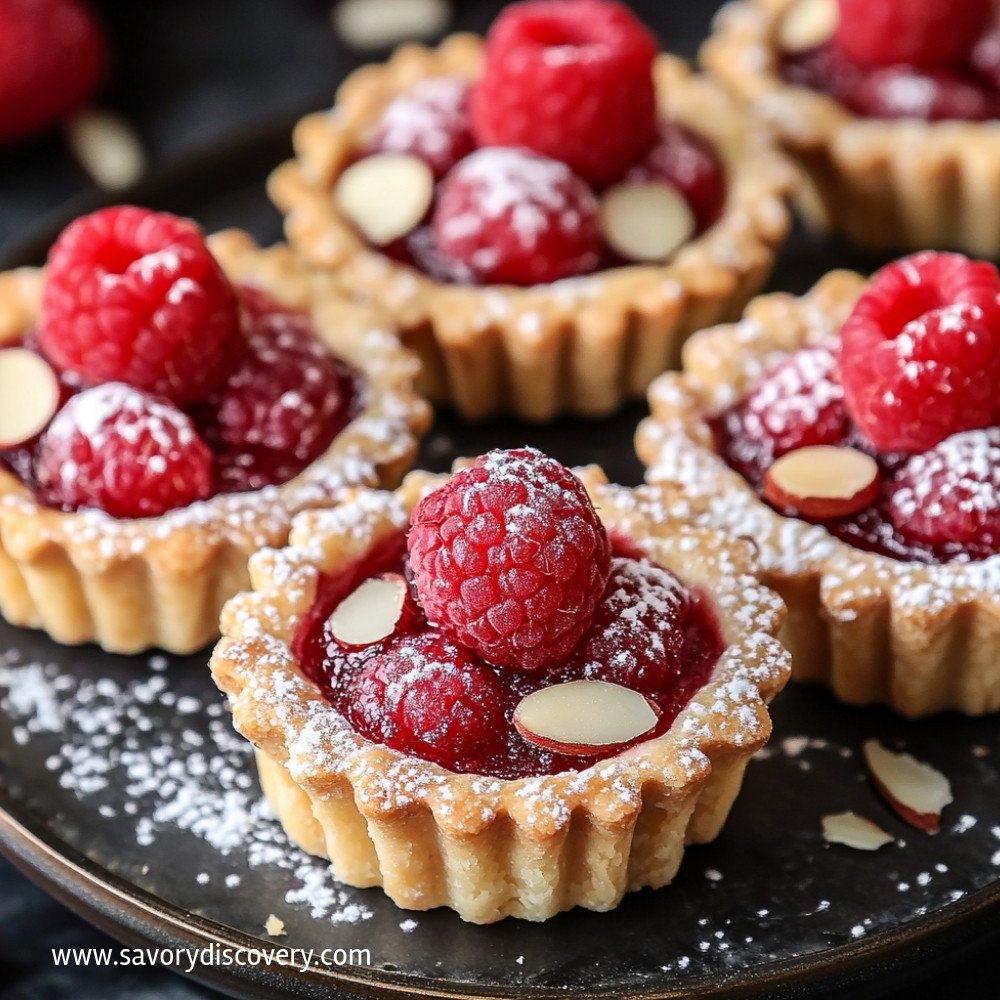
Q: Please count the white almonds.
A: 11